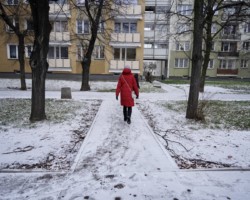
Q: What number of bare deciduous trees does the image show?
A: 5